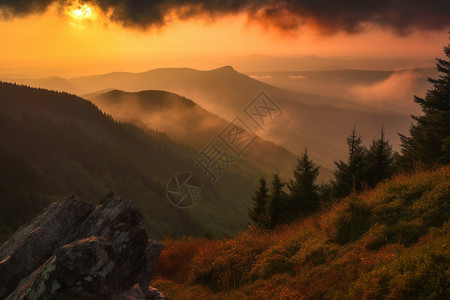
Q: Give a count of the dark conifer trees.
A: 6